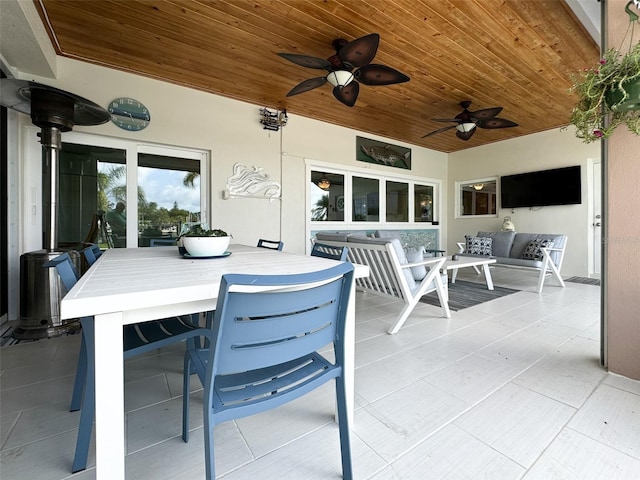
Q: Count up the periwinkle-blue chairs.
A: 6